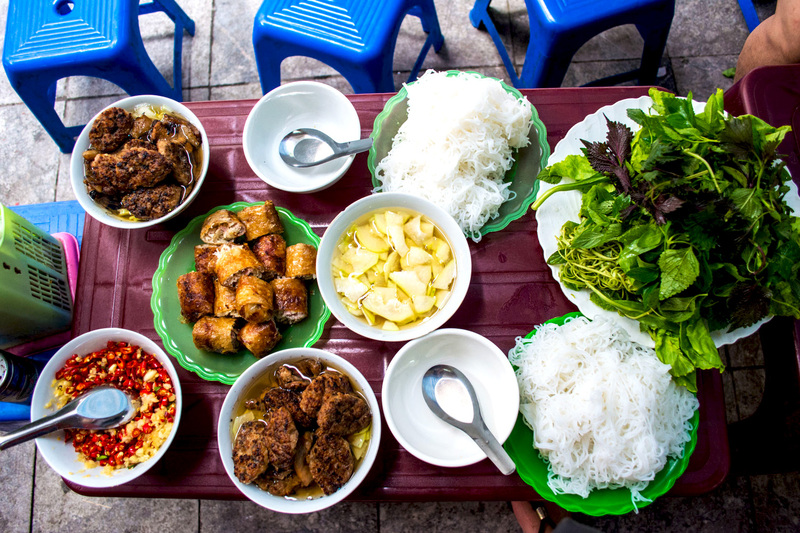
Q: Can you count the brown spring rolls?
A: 12